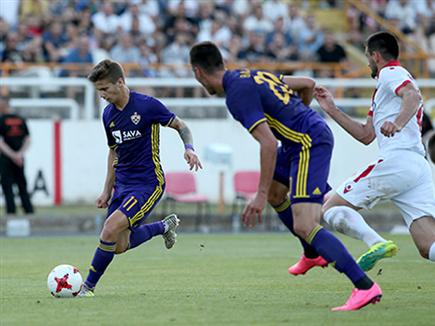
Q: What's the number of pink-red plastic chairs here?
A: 2